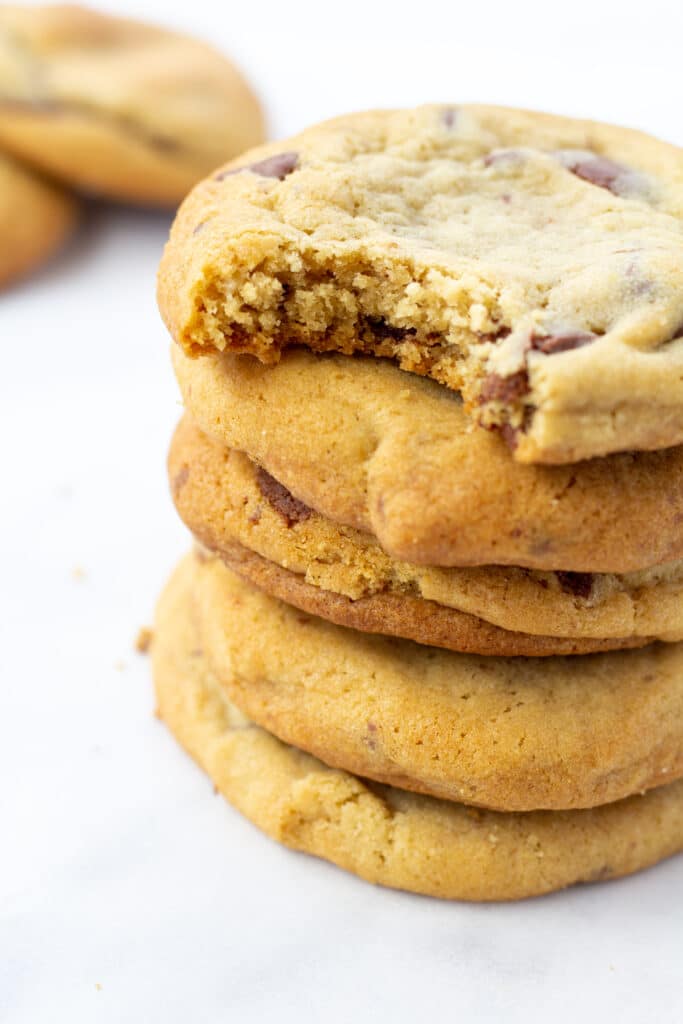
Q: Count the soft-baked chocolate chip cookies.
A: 7